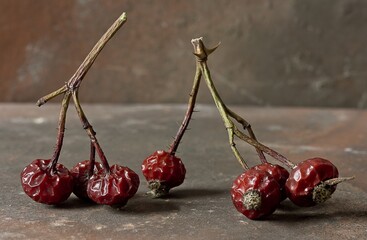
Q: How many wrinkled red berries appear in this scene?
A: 7